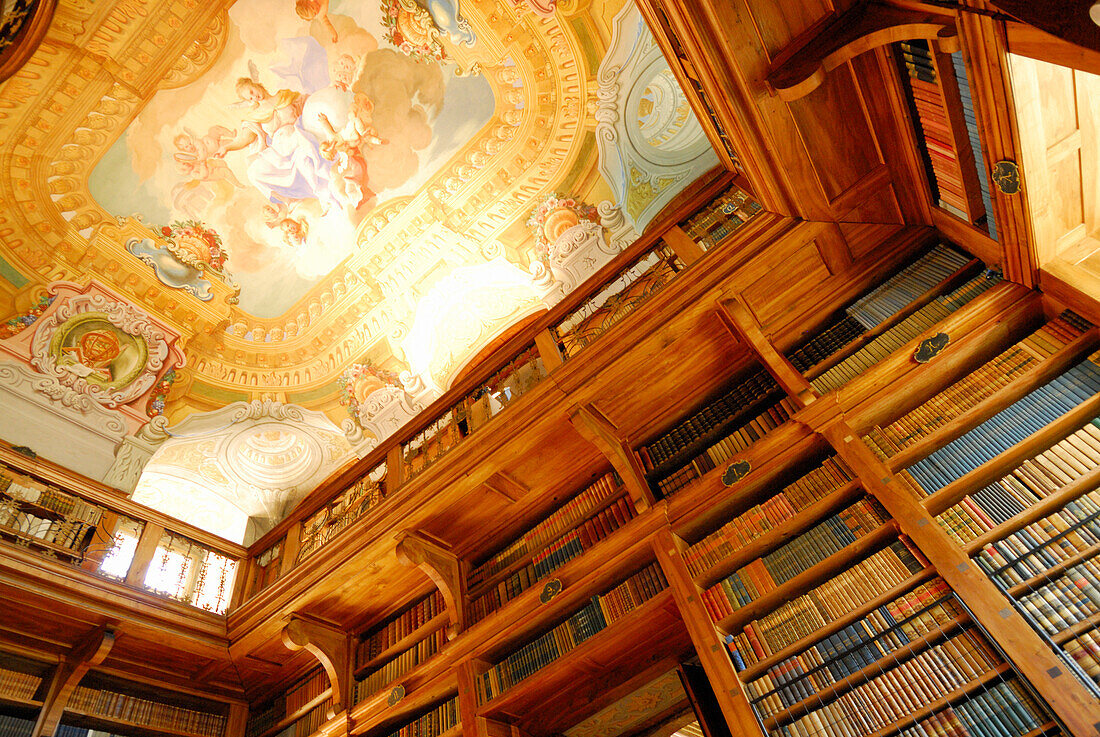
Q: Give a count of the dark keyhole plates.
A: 5